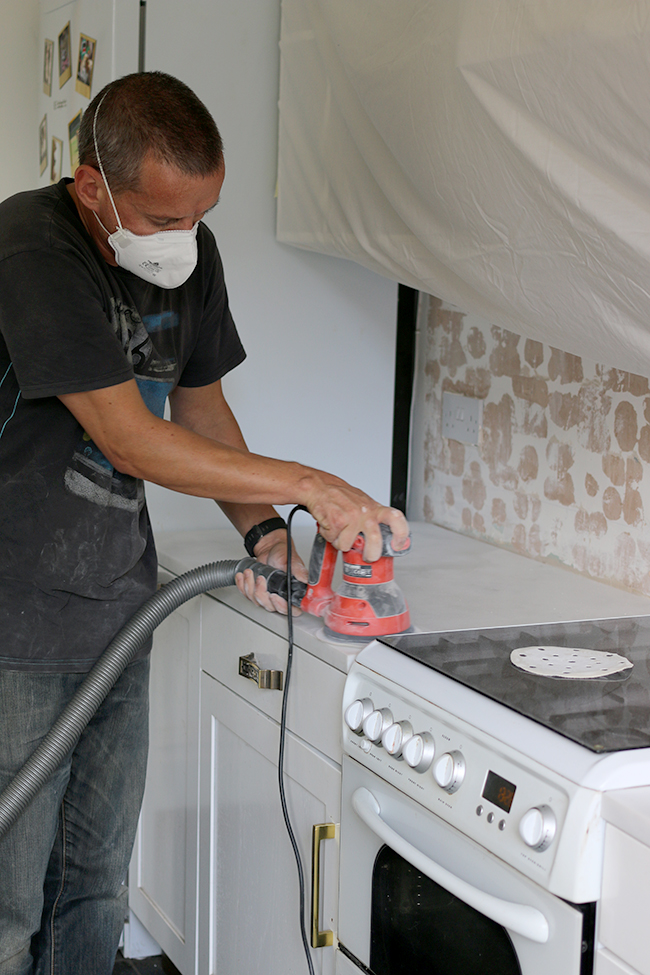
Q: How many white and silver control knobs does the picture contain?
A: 6